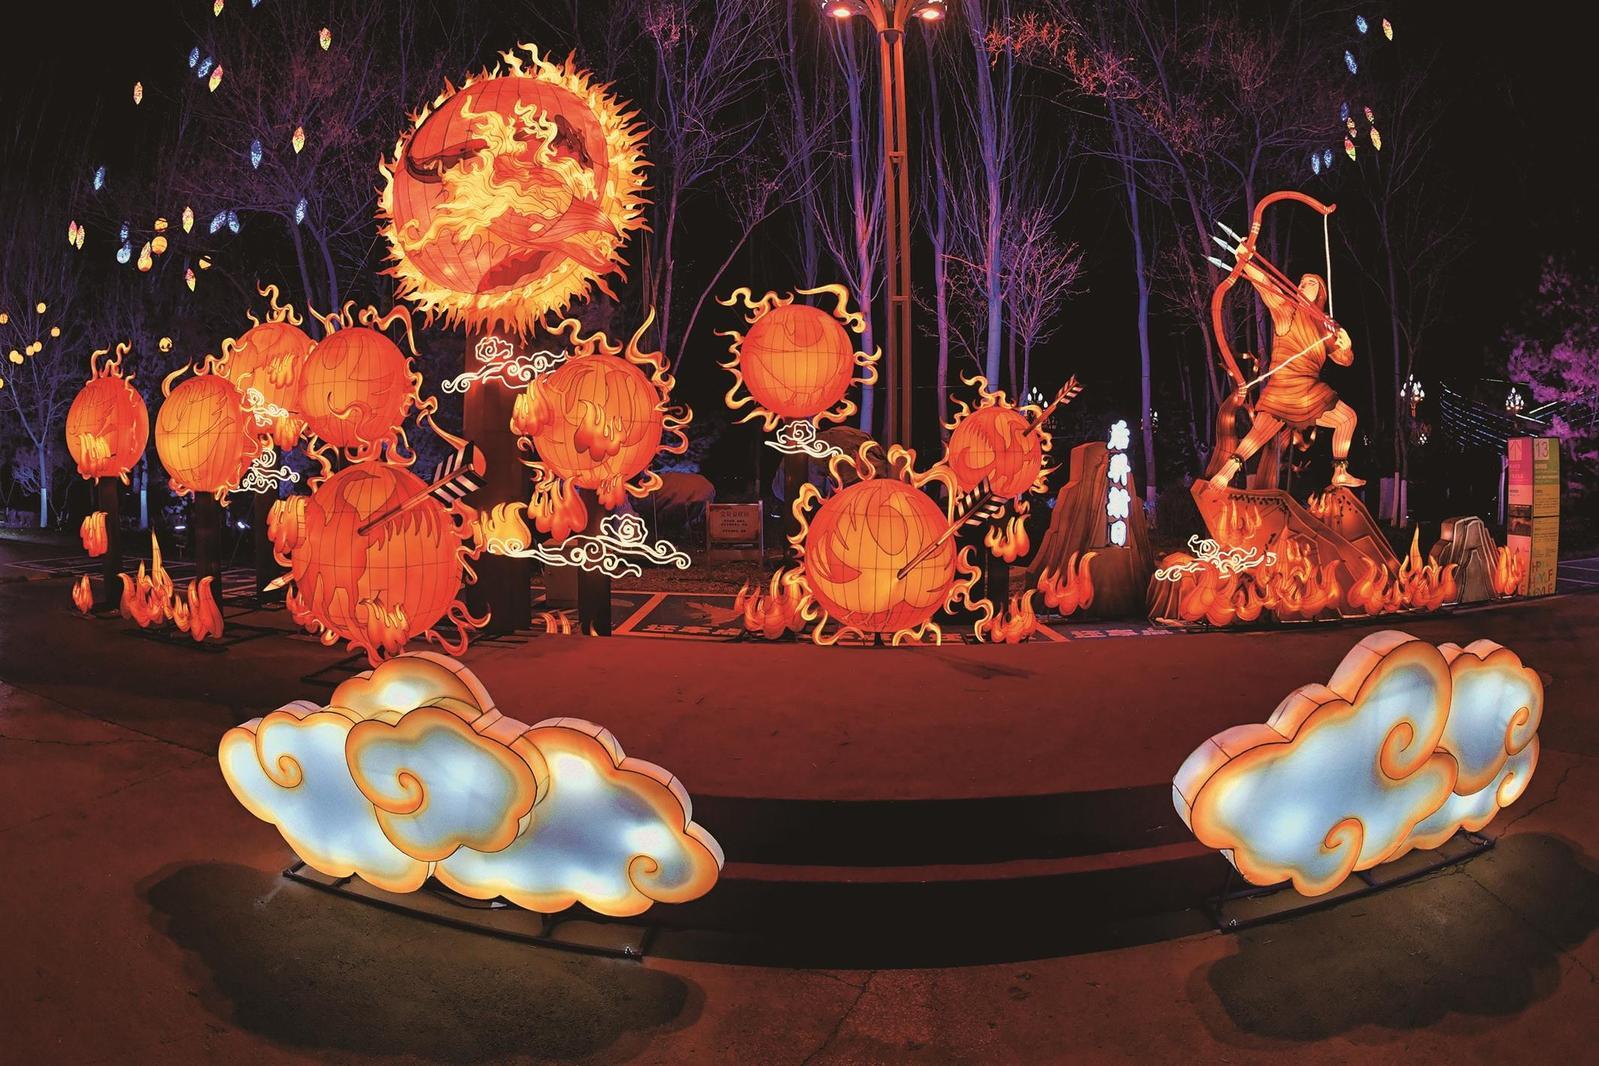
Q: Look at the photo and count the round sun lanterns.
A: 10